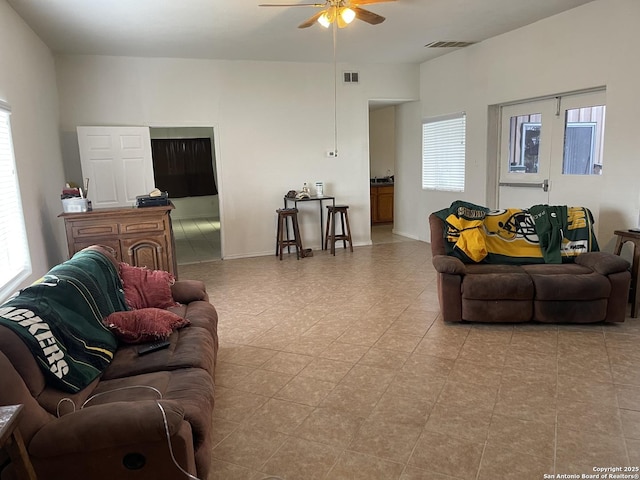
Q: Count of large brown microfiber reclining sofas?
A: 2